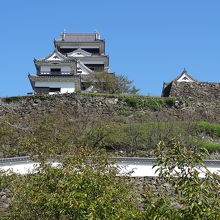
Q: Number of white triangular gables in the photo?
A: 4